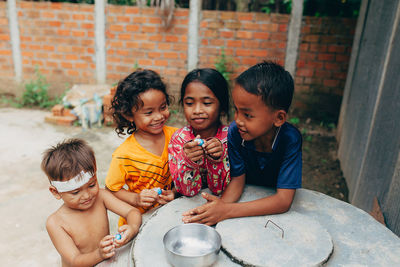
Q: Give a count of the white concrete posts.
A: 4